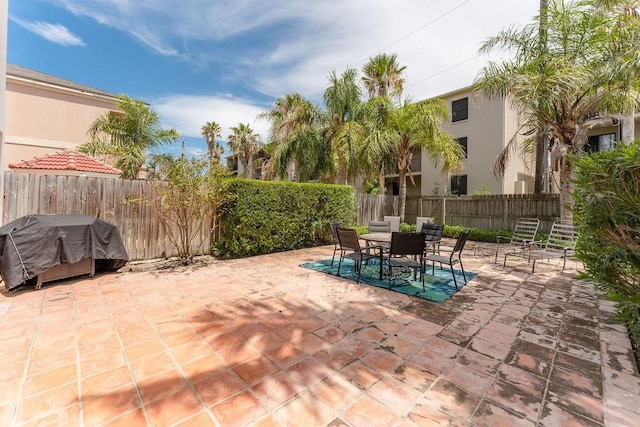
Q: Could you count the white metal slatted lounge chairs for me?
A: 2